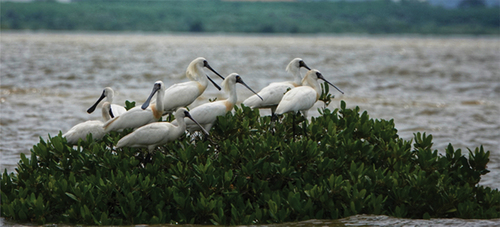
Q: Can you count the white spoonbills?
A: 8